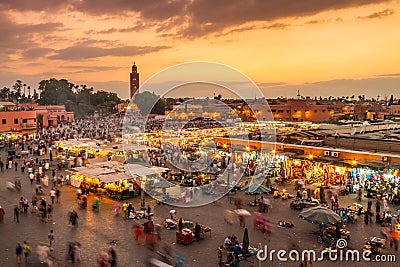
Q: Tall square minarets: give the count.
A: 1